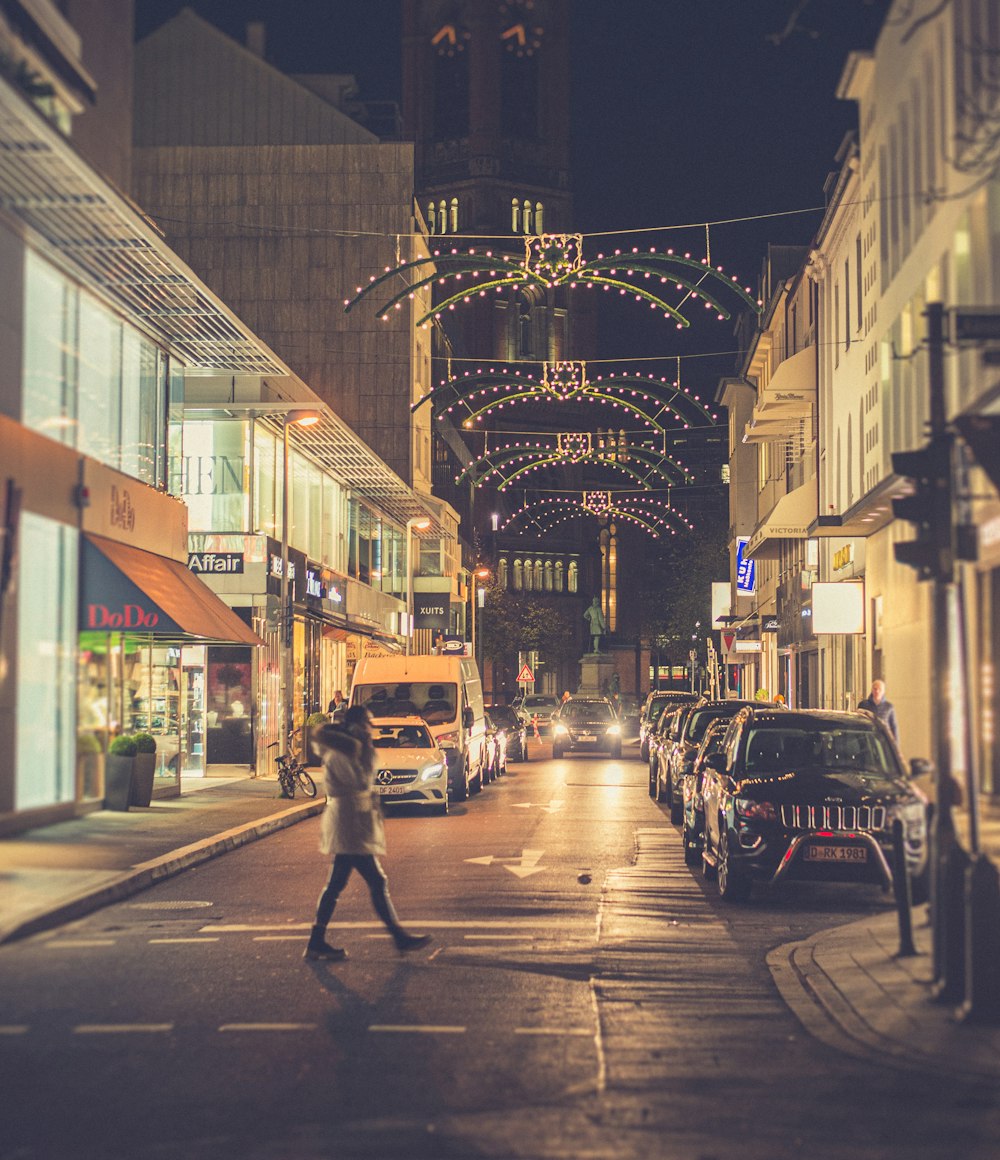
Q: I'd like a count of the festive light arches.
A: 4